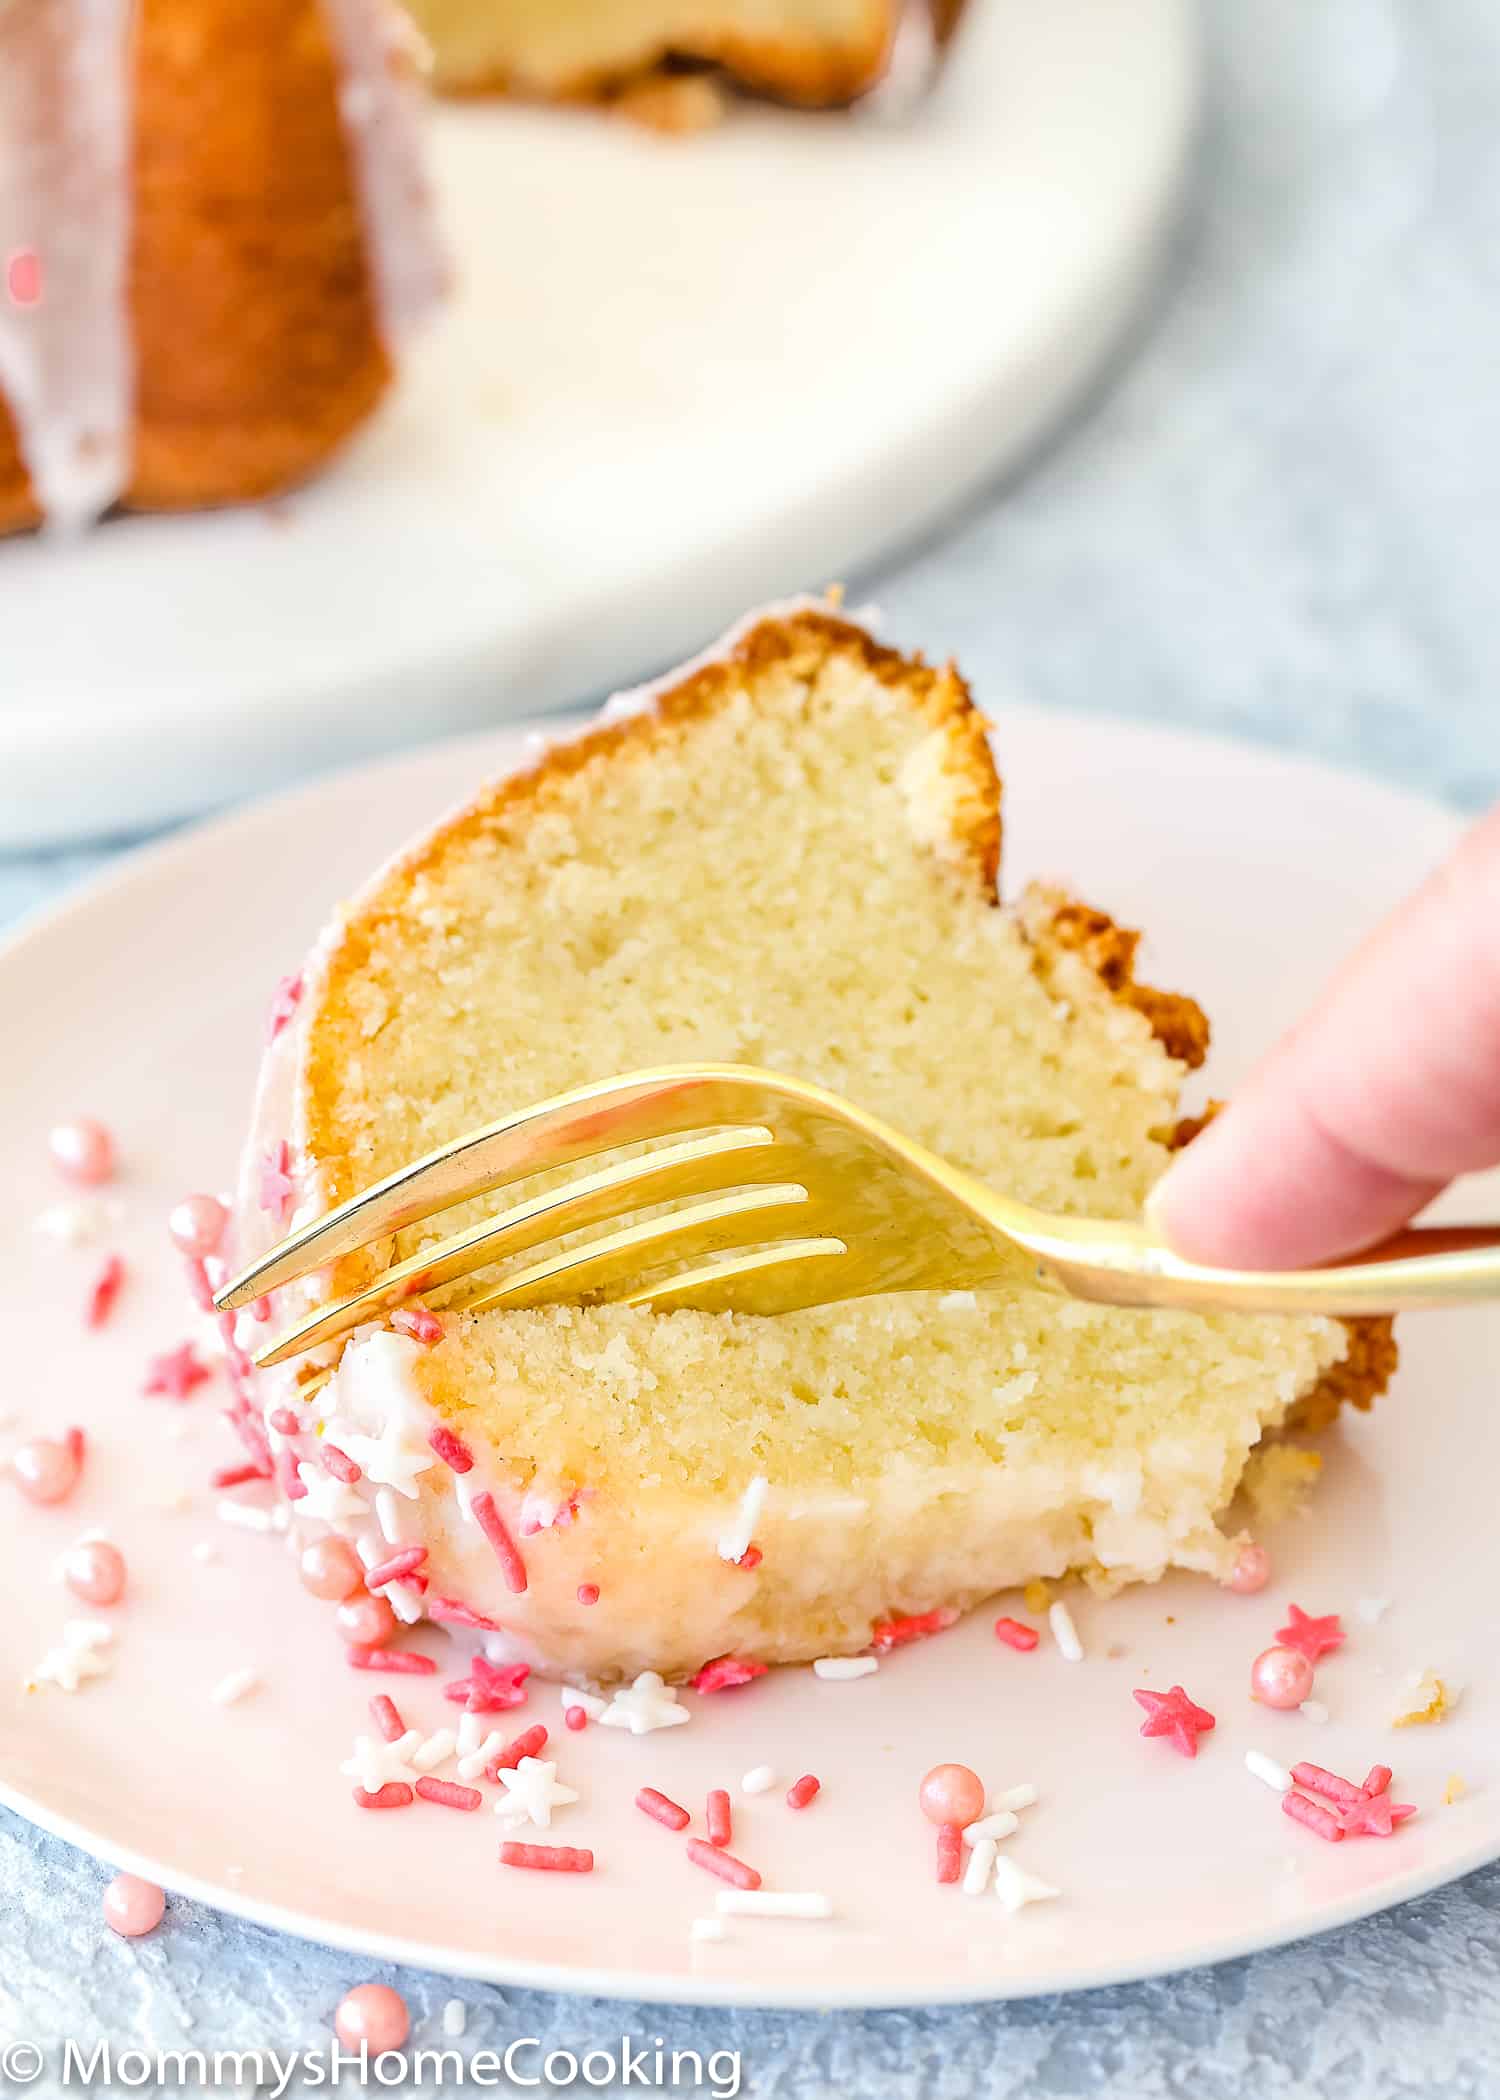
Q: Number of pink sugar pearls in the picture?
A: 11